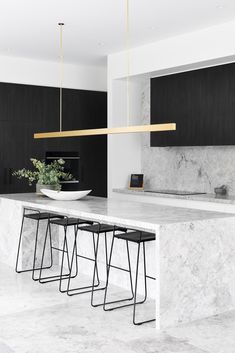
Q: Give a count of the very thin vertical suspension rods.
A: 2